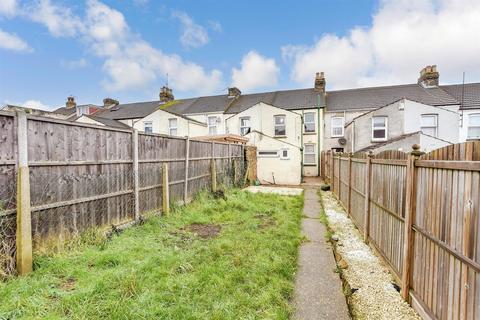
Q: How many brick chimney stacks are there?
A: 6